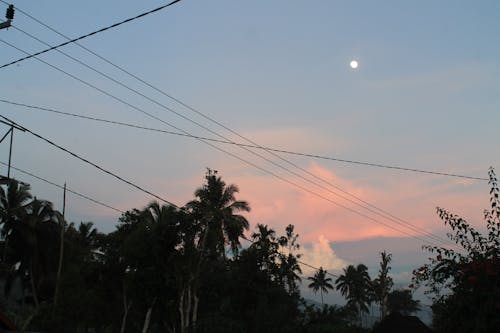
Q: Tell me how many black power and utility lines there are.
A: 7